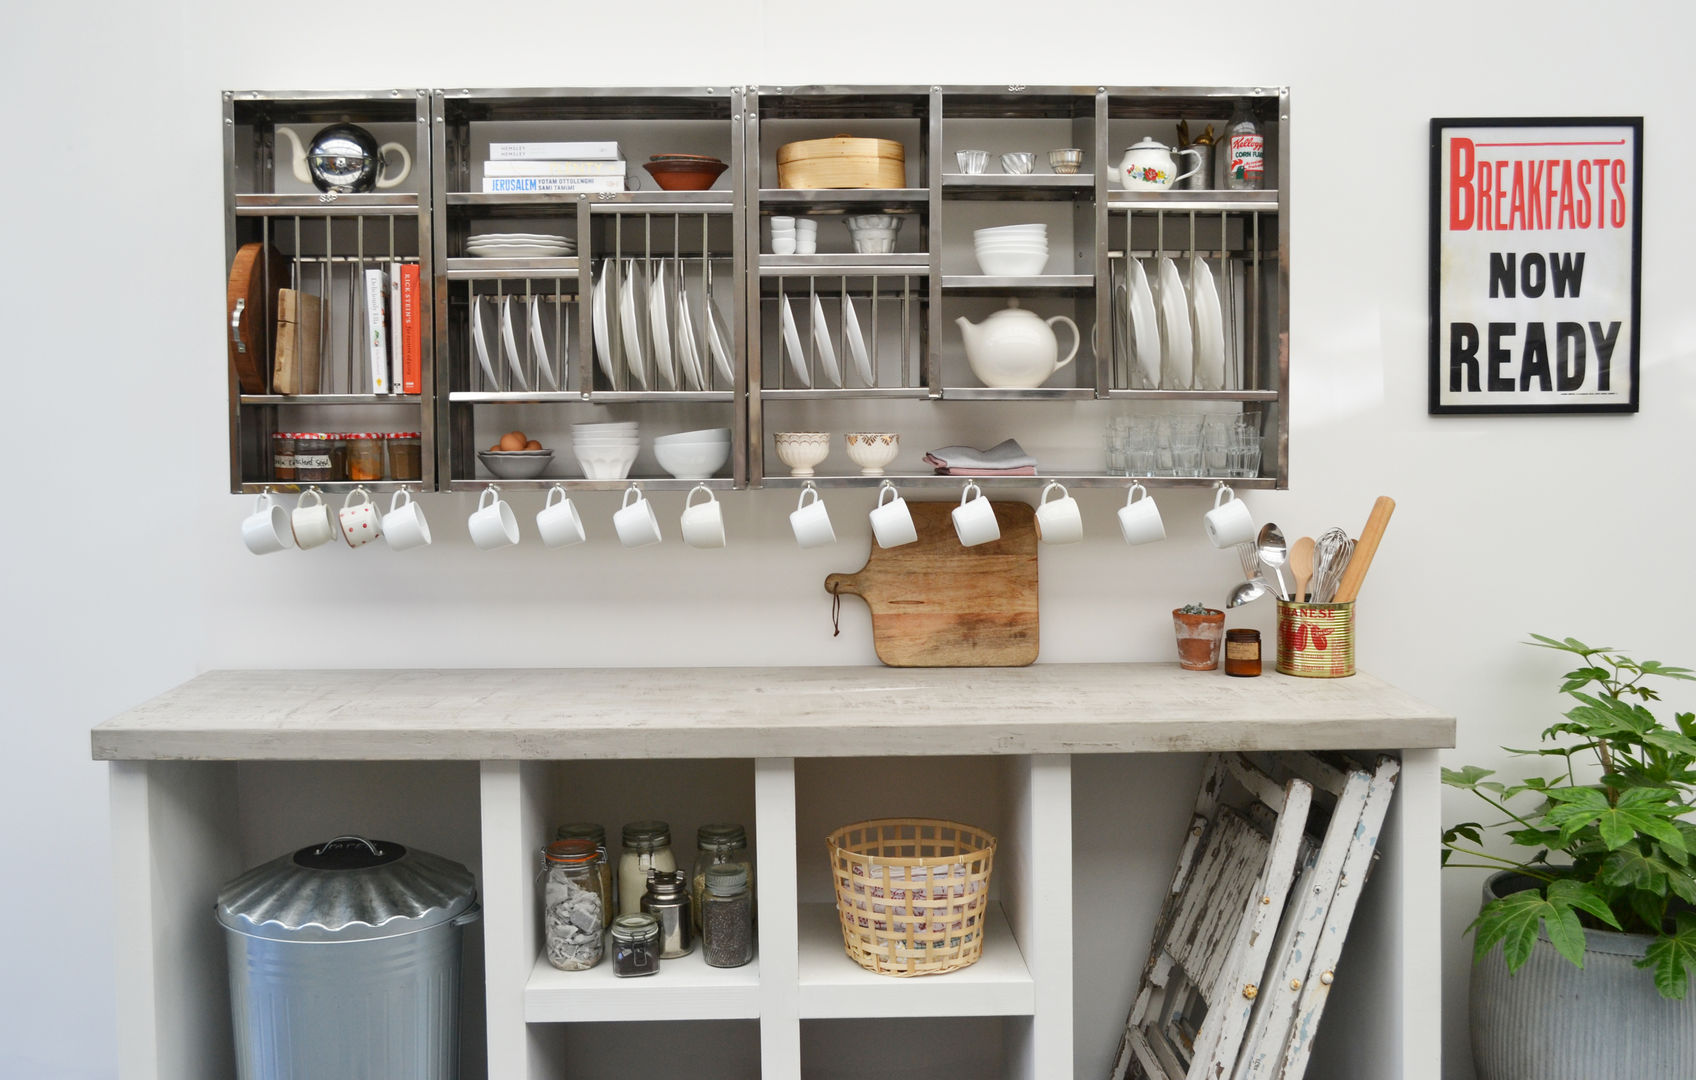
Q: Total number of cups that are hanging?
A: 14